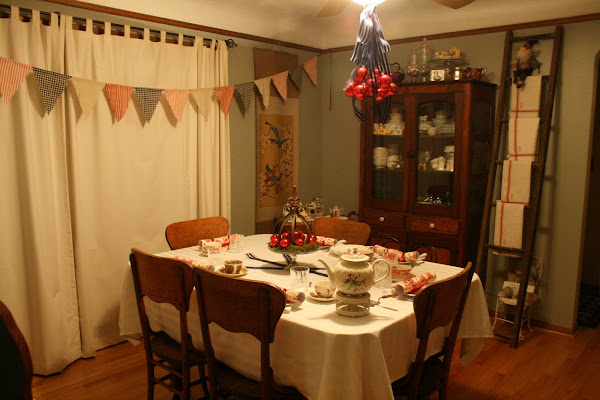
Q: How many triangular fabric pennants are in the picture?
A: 13